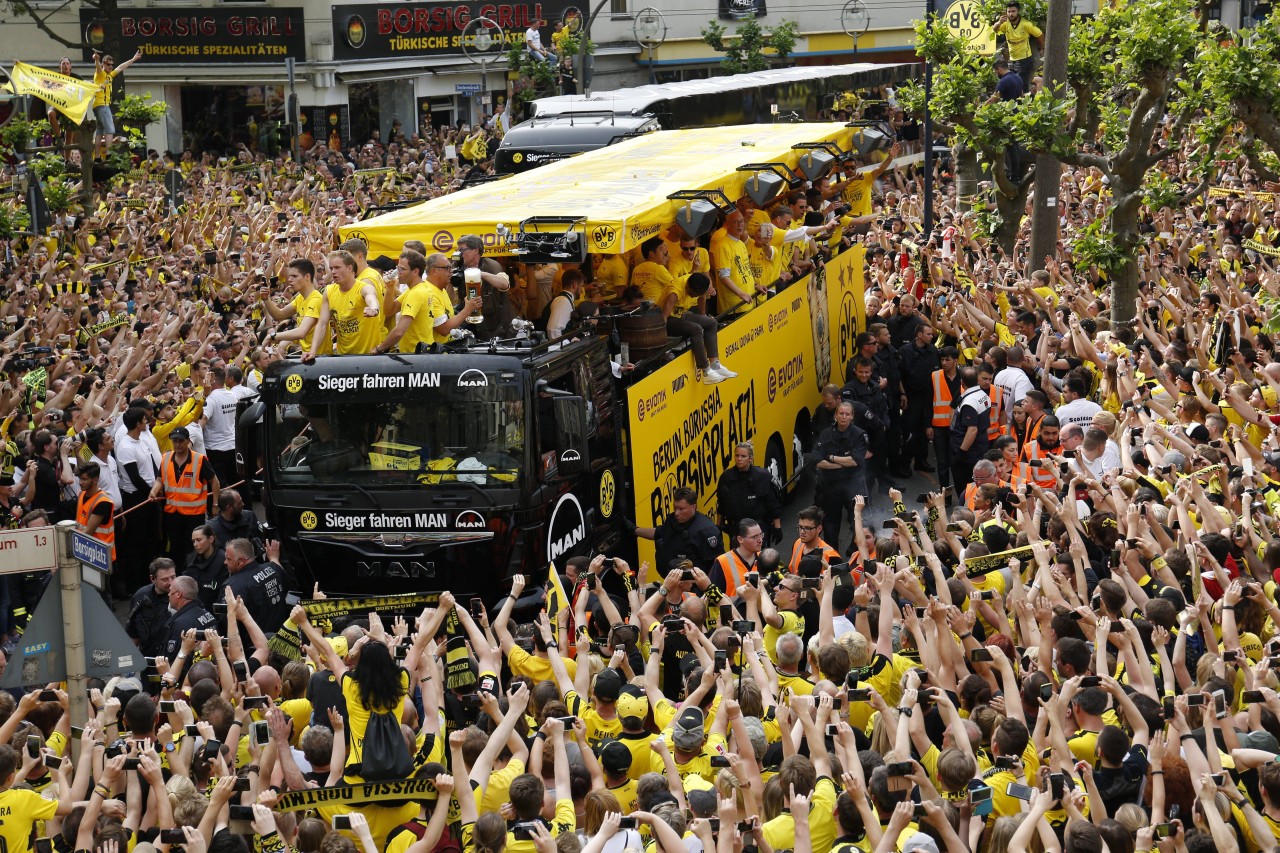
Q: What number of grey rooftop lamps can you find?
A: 4